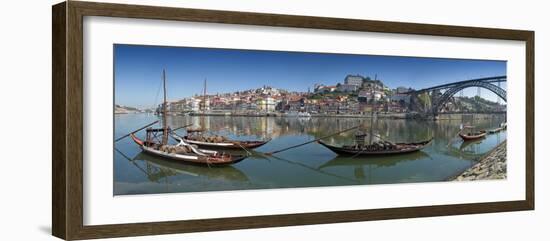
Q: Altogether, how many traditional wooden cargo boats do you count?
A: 4